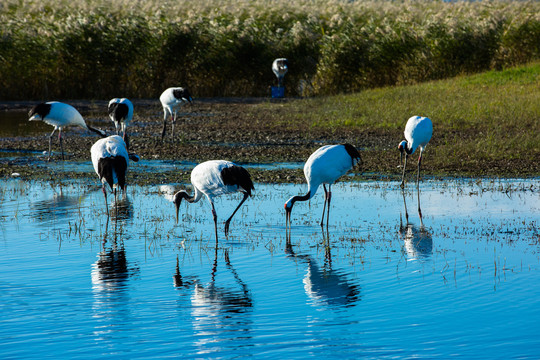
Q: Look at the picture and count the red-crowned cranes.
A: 8